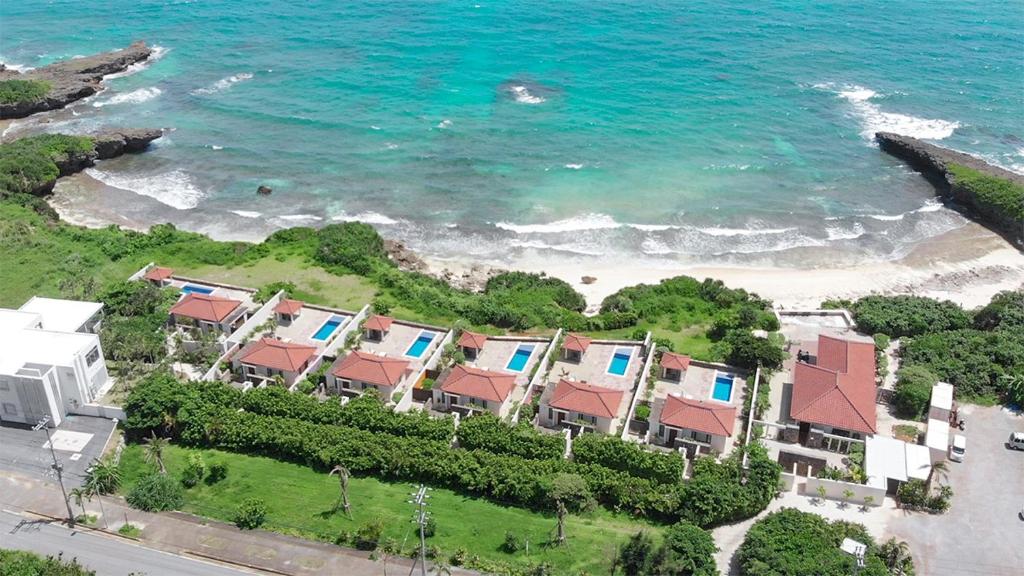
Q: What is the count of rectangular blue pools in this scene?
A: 6